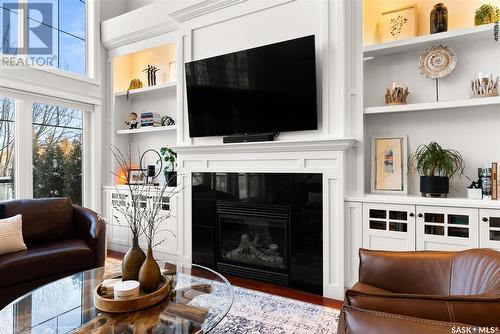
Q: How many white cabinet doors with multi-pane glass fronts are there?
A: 6